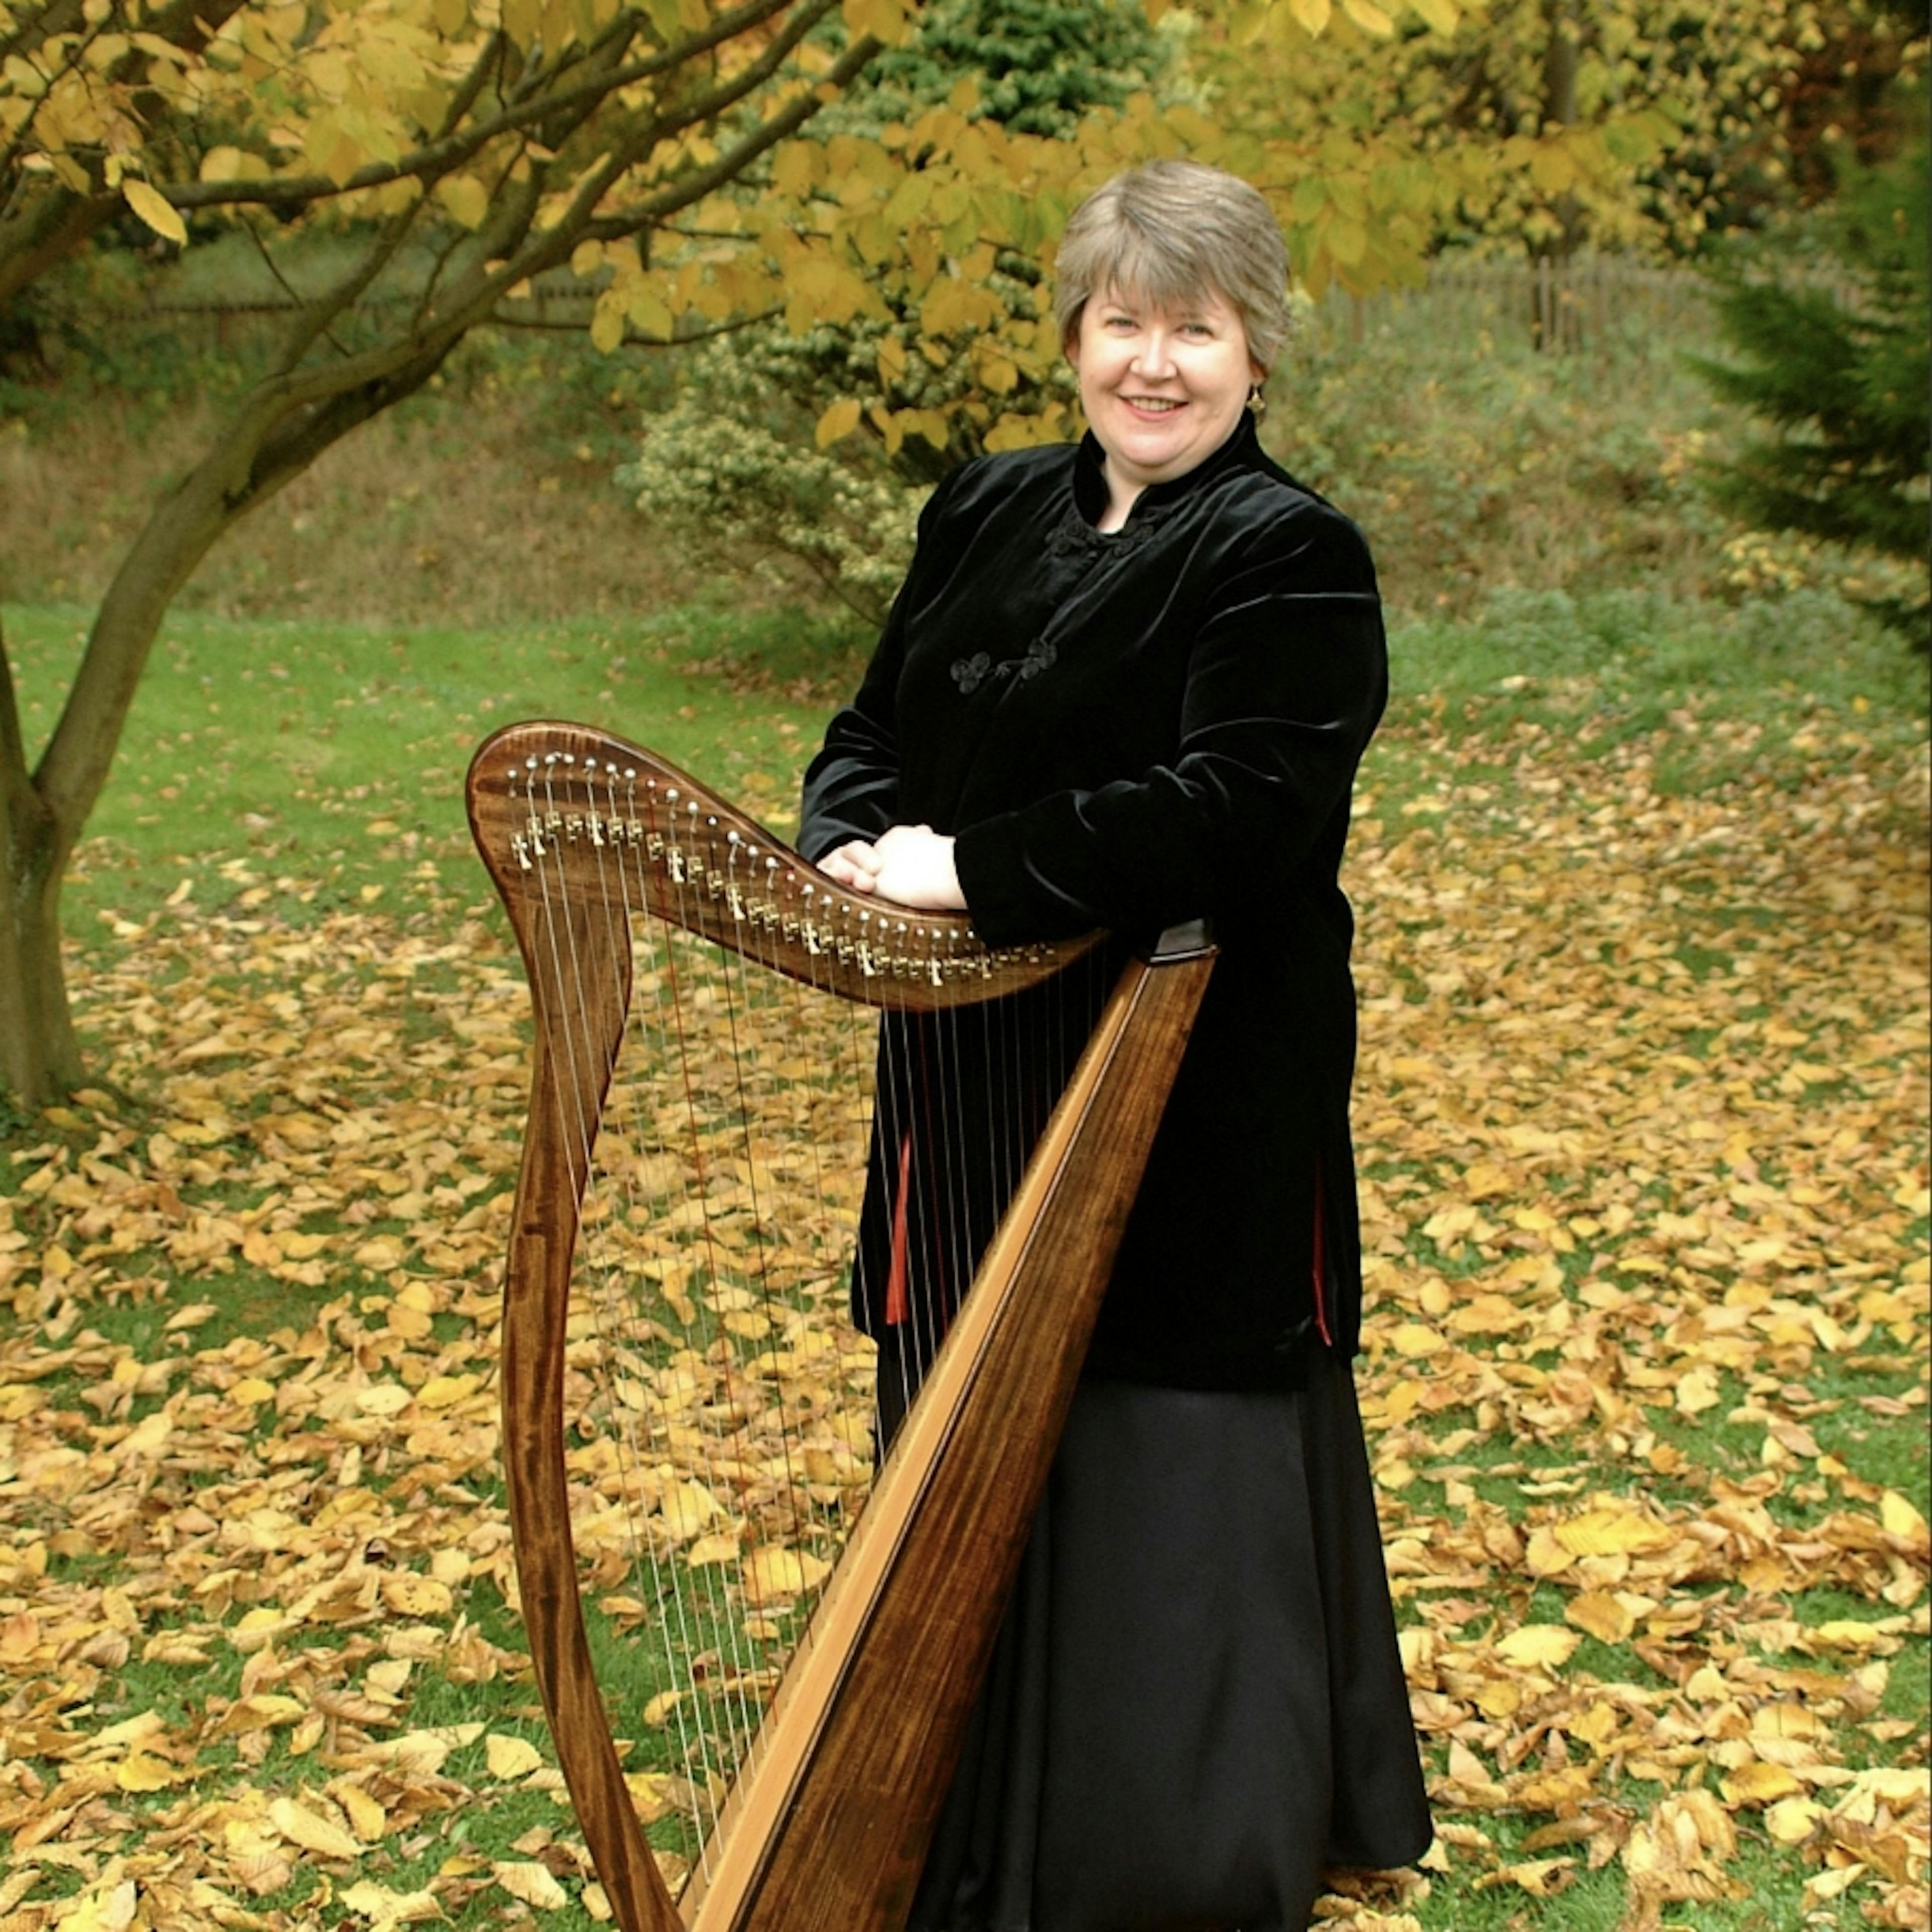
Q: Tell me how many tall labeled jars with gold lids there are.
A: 0